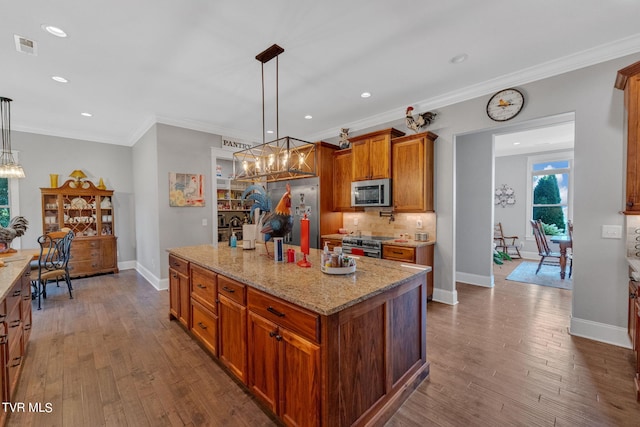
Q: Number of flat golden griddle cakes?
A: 0